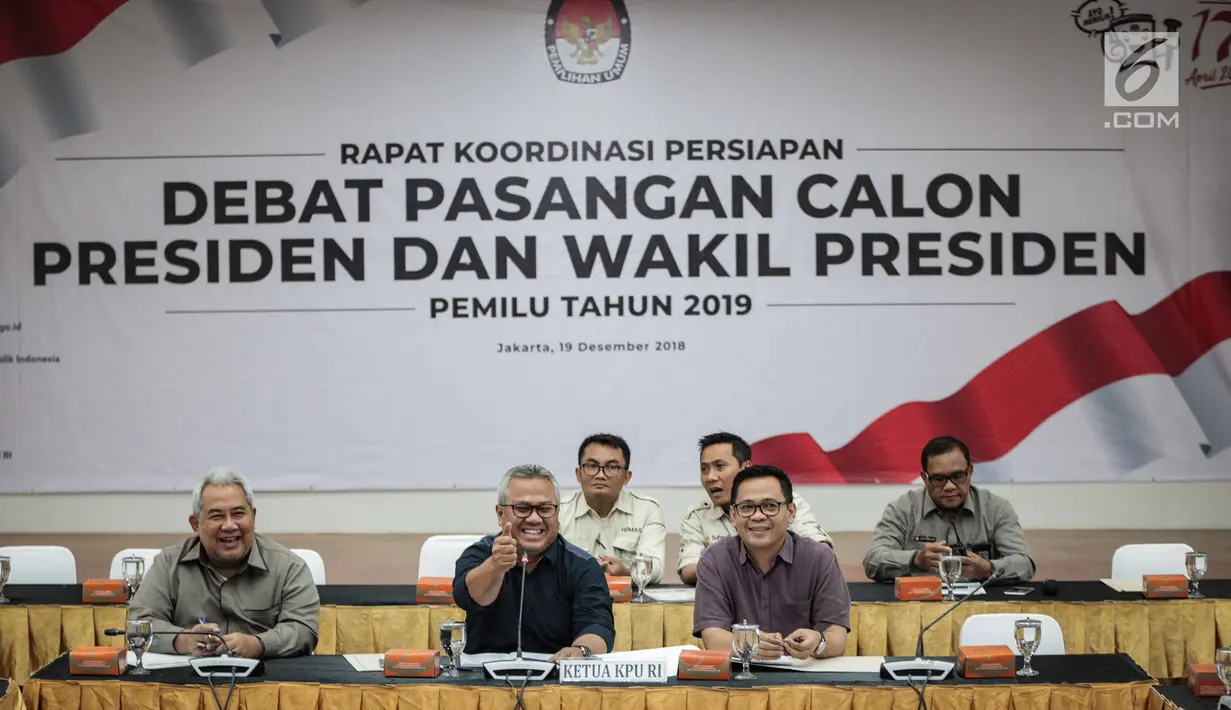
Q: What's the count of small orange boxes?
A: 10